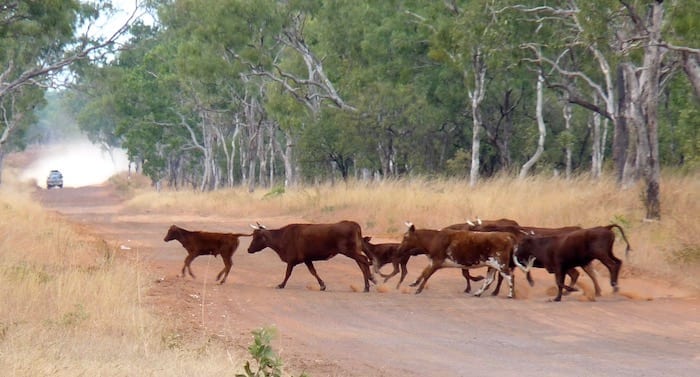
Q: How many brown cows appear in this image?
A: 7